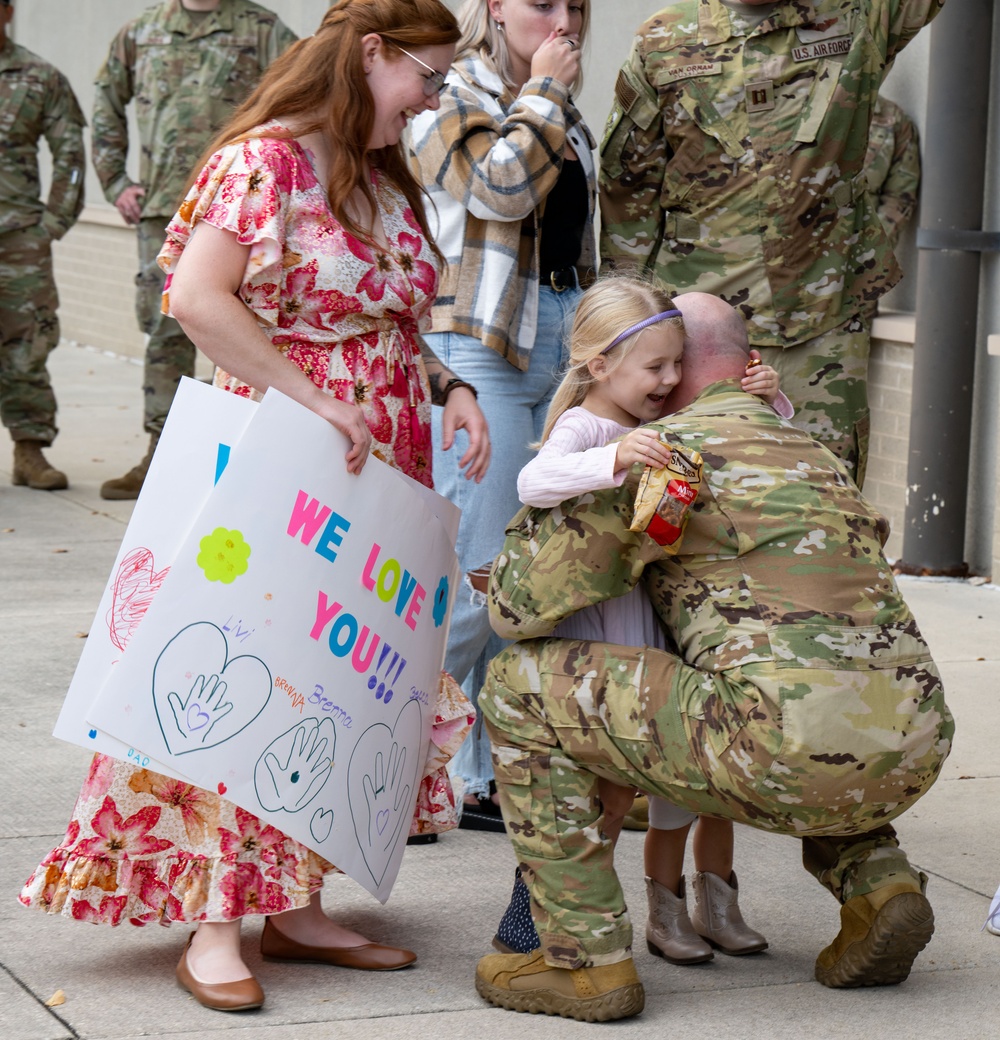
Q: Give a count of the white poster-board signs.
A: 2